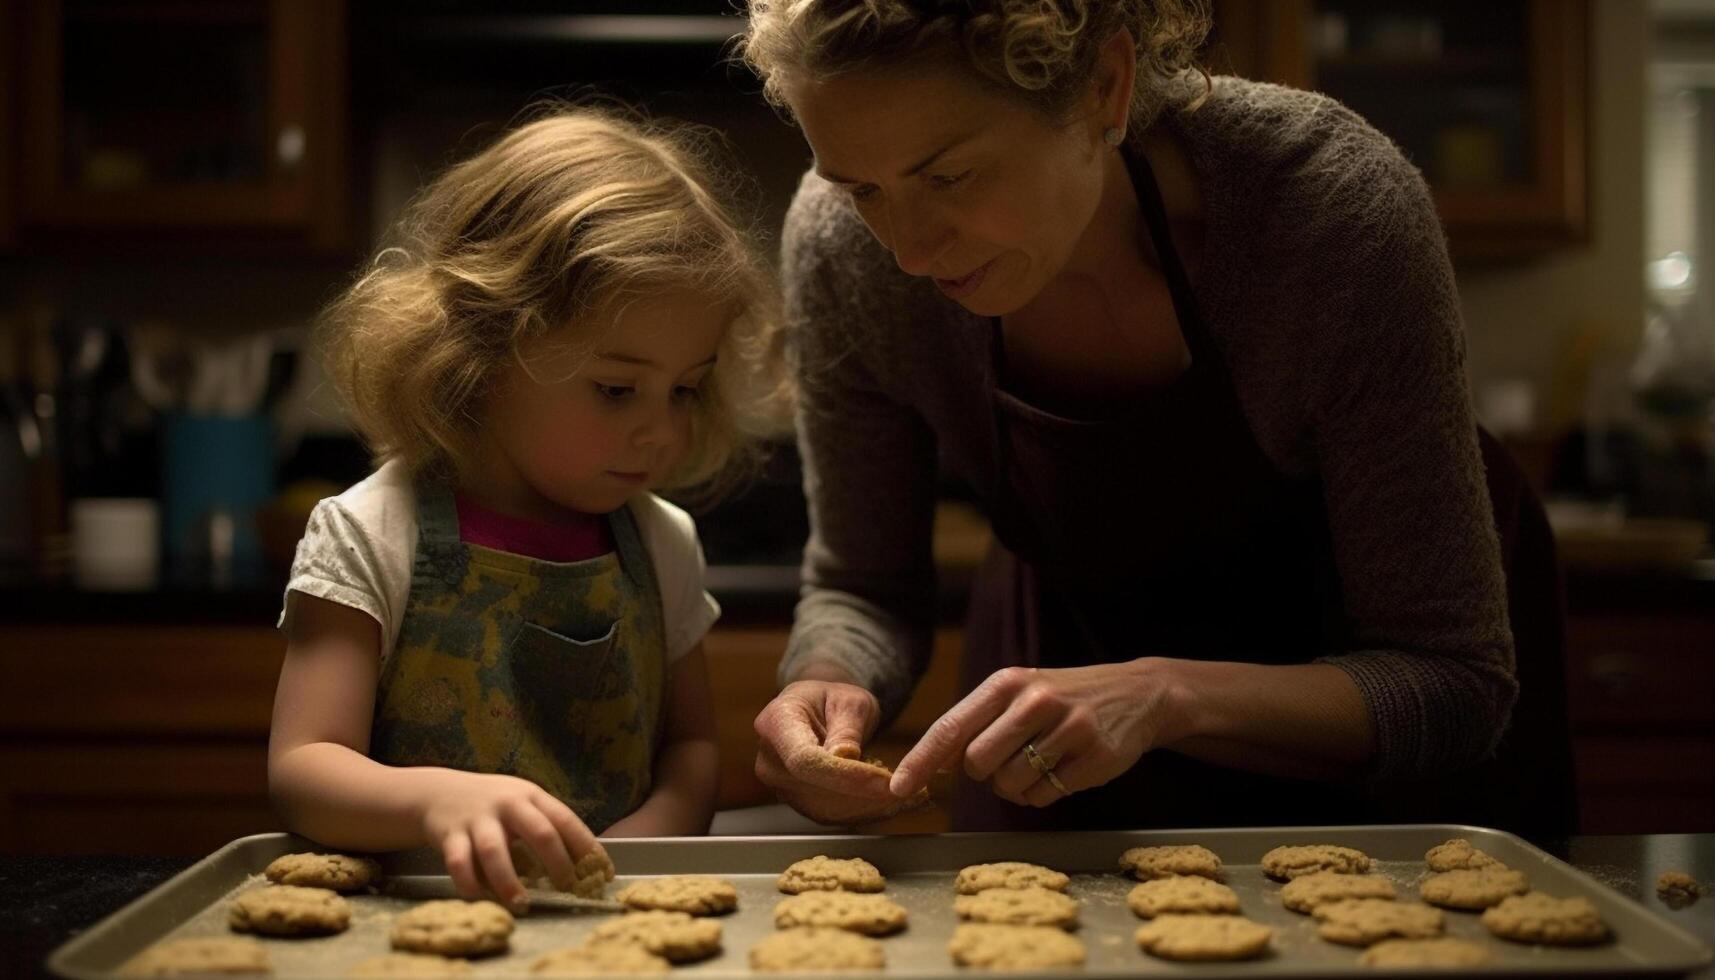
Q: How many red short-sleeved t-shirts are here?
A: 0